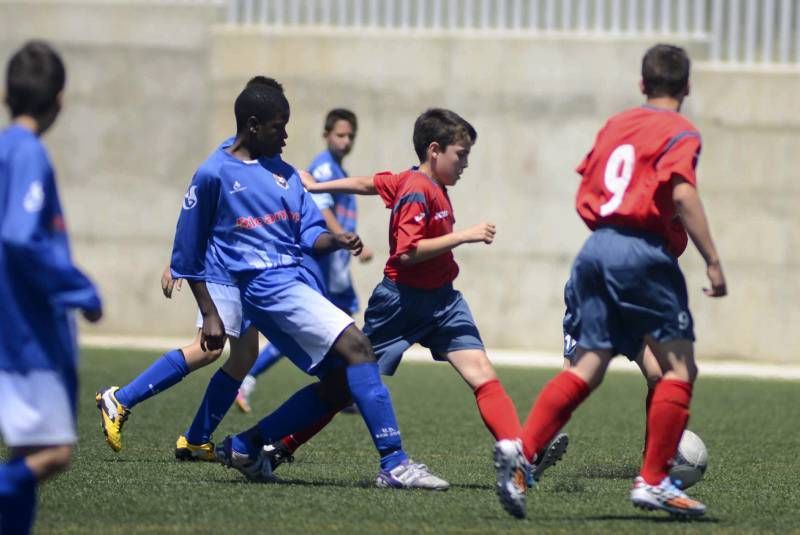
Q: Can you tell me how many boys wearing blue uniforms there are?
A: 4